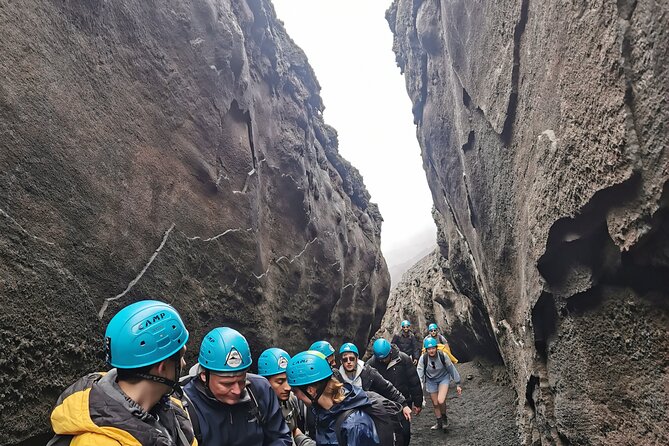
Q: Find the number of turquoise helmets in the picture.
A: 10